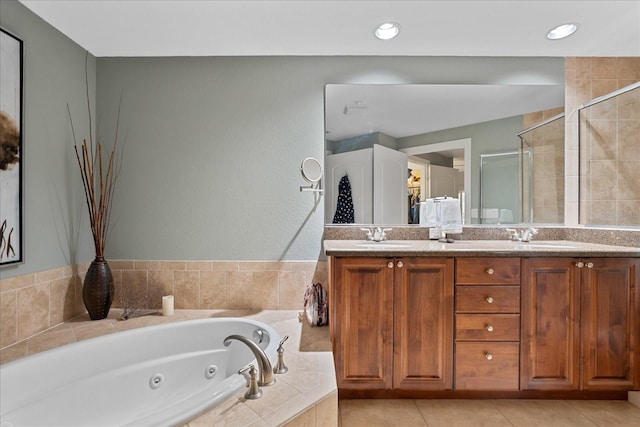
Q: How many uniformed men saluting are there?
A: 0